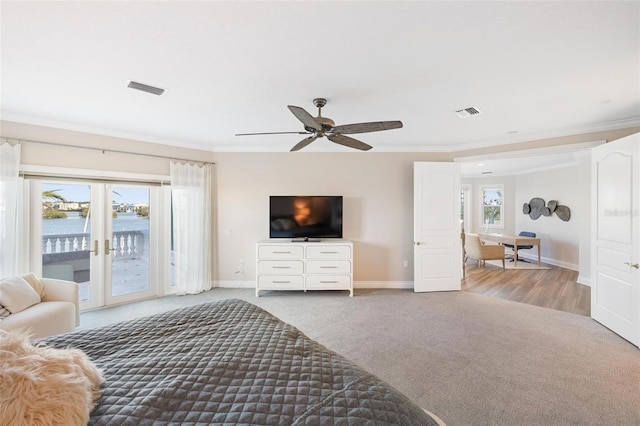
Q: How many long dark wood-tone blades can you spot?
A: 5